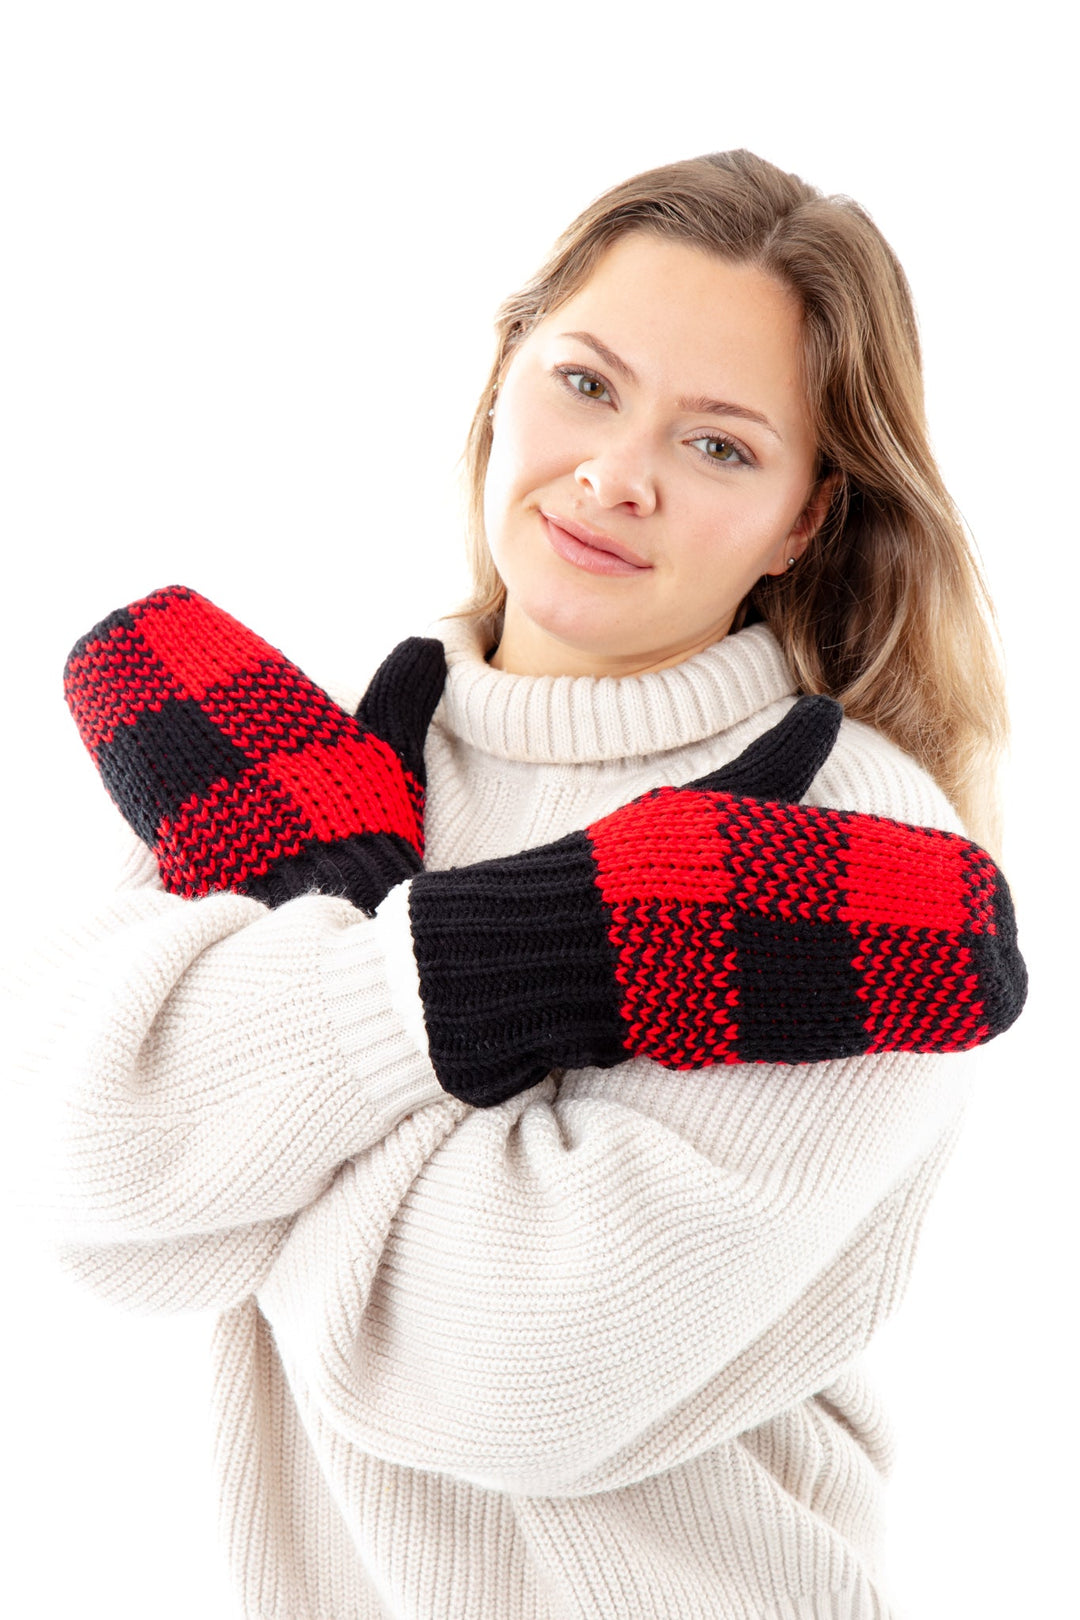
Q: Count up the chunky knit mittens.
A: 2